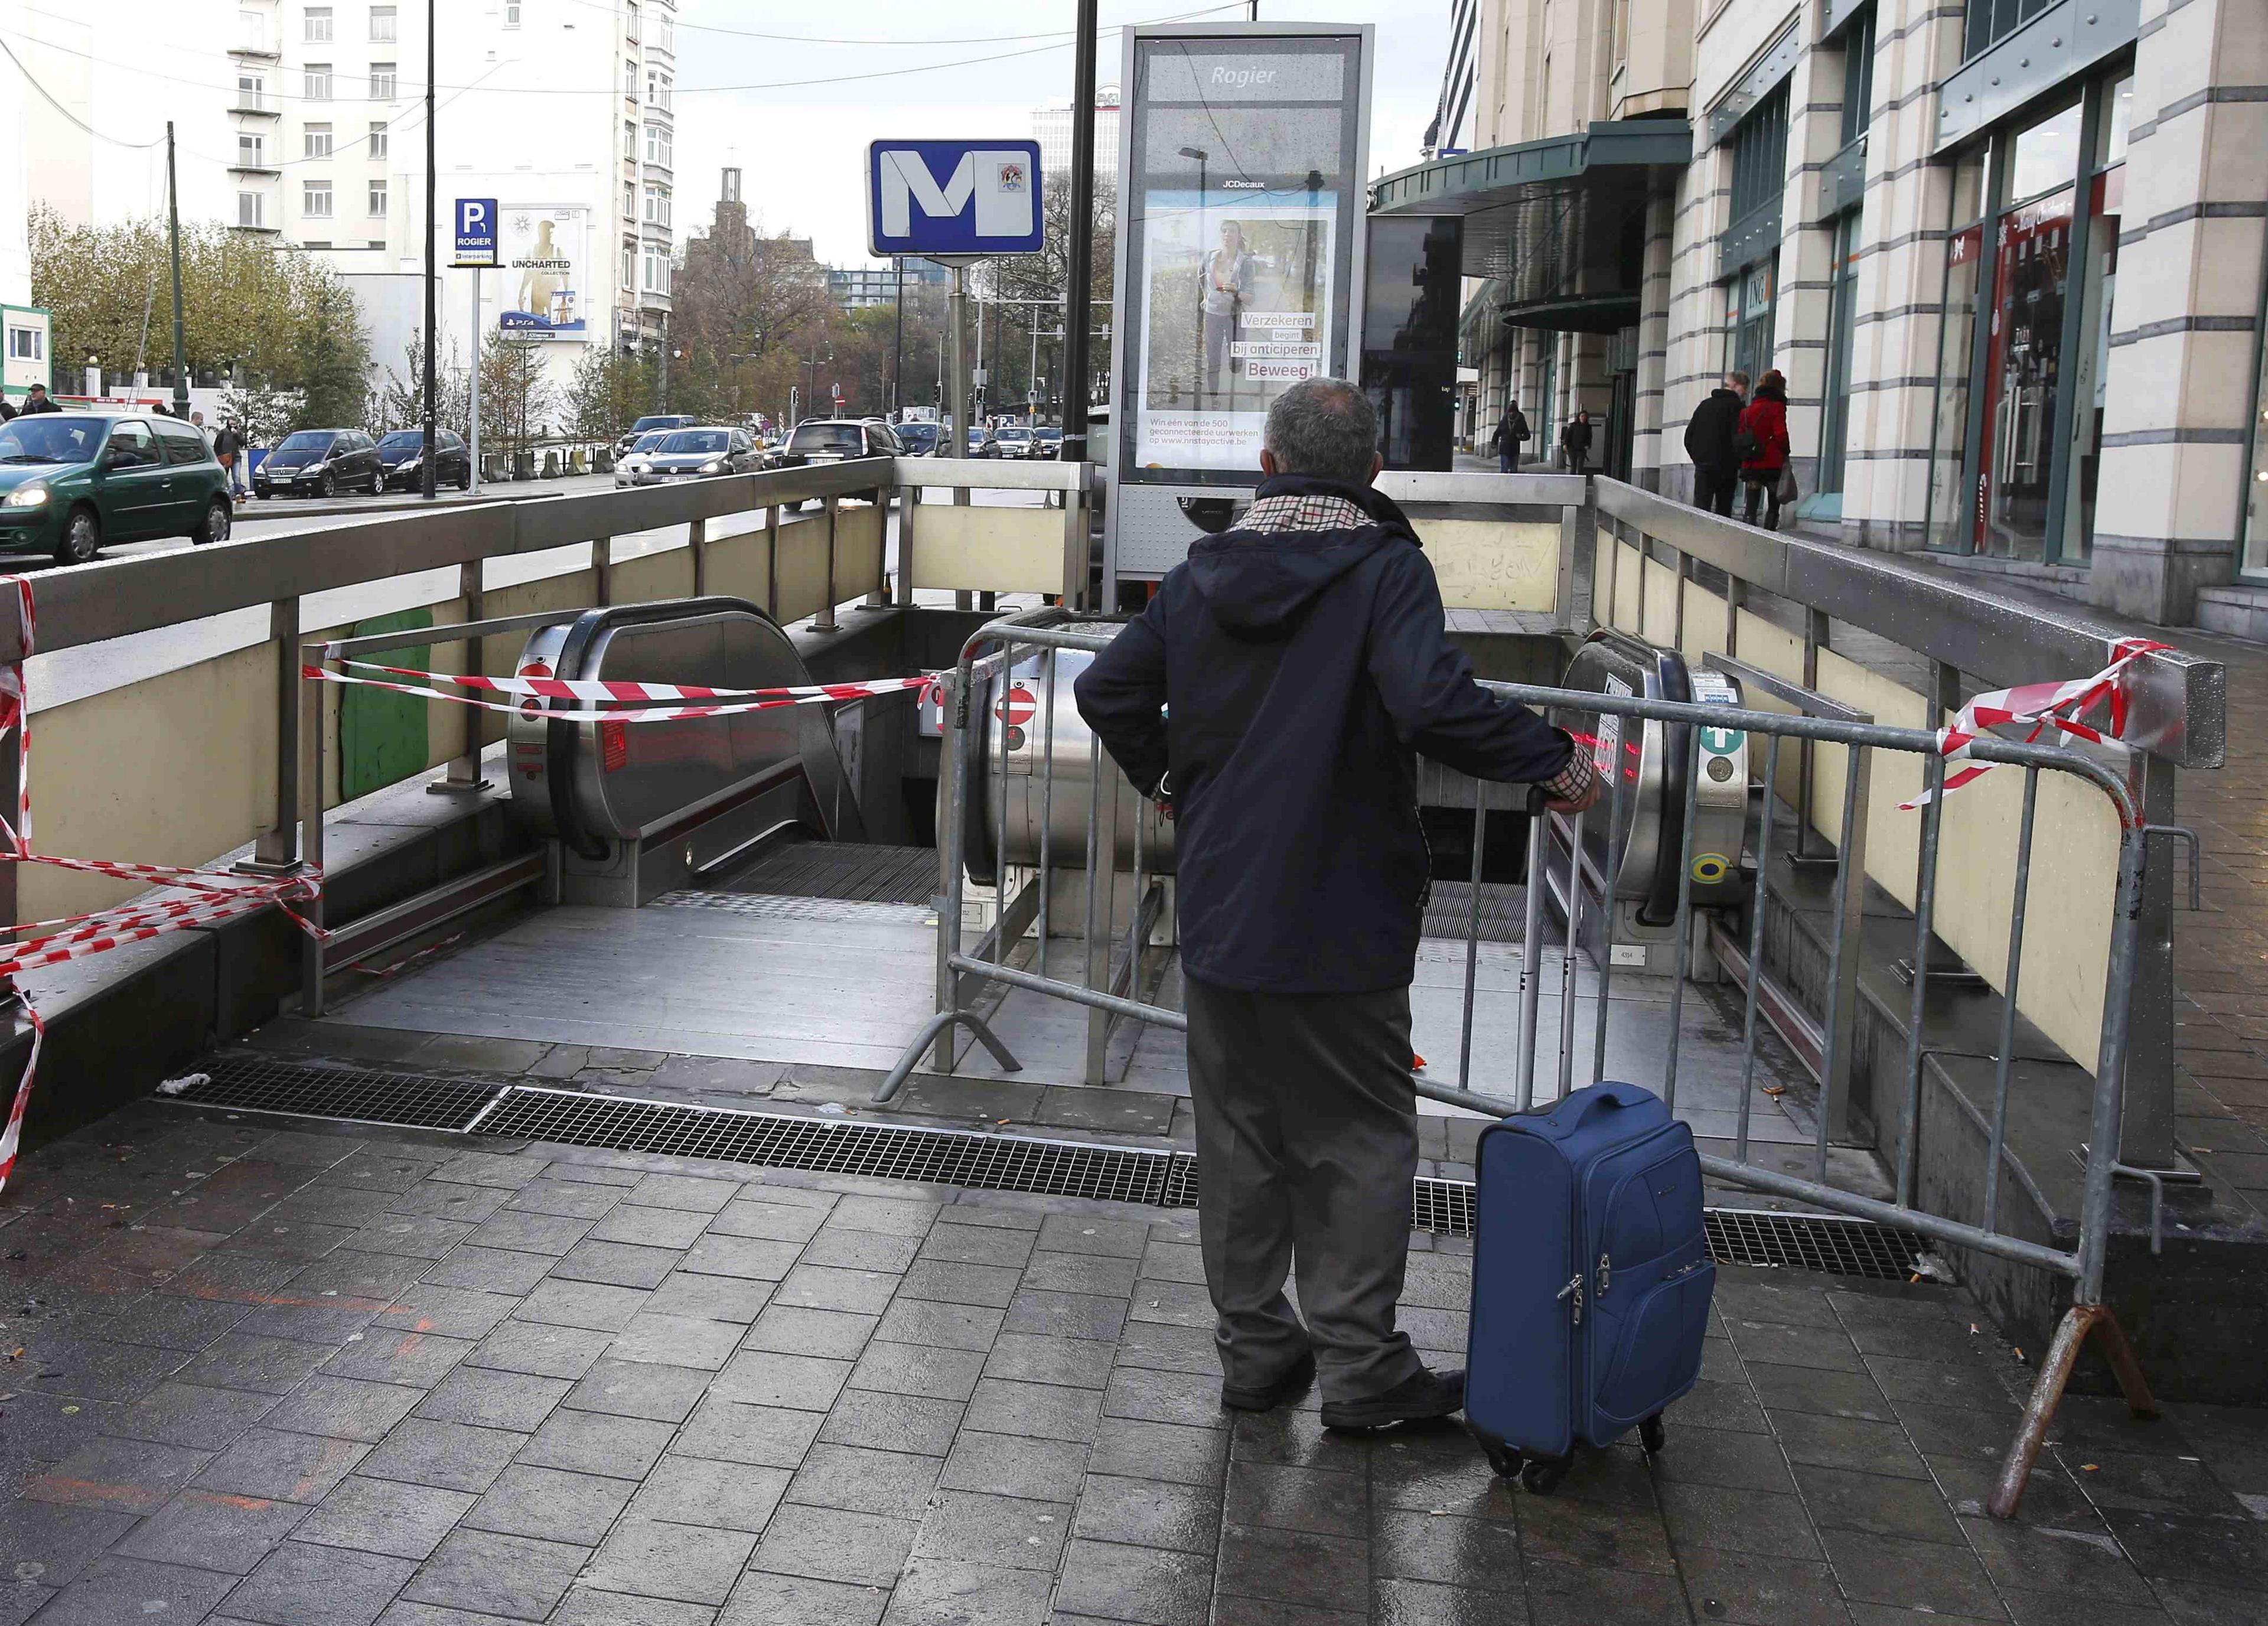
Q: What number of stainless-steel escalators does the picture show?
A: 2